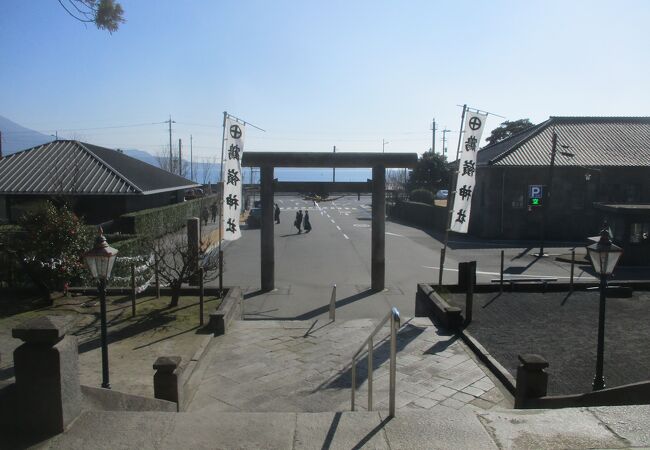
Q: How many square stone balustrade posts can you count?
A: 3